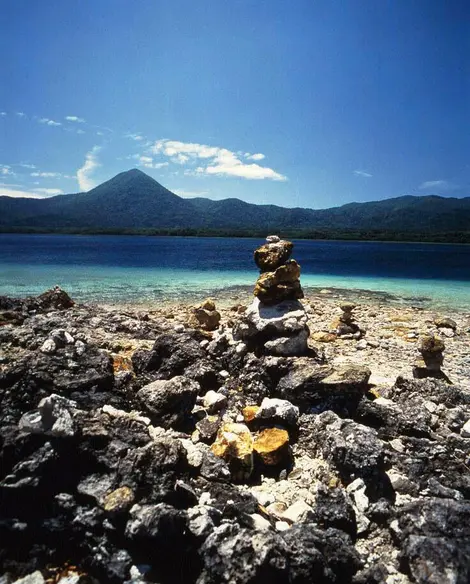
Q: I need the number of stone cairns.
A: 3